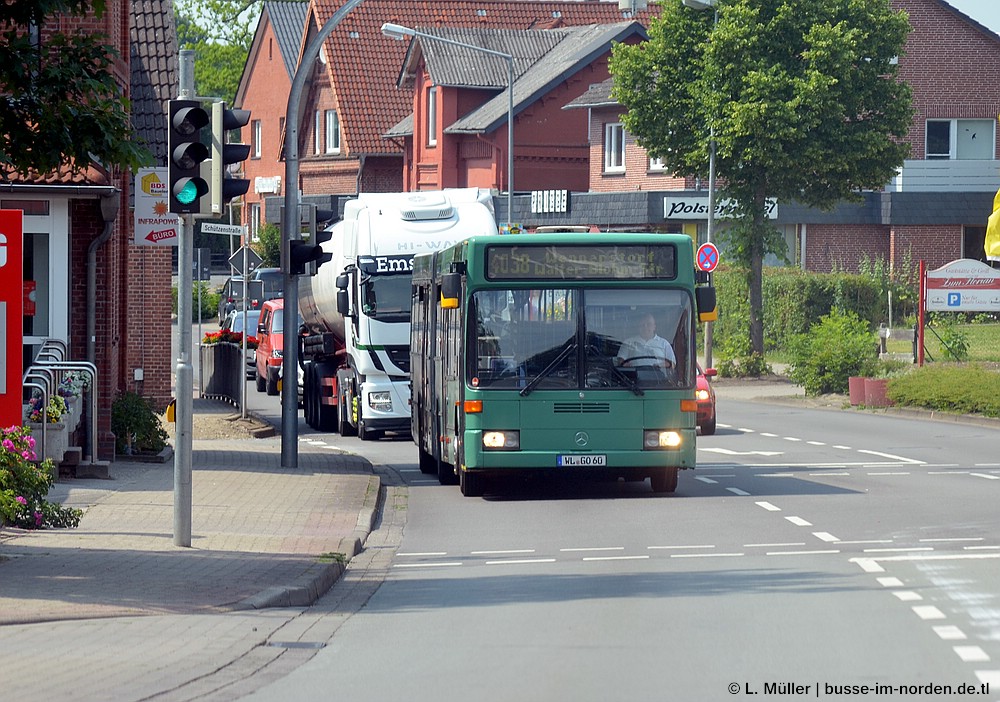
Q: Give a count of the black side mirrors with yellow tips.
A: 2